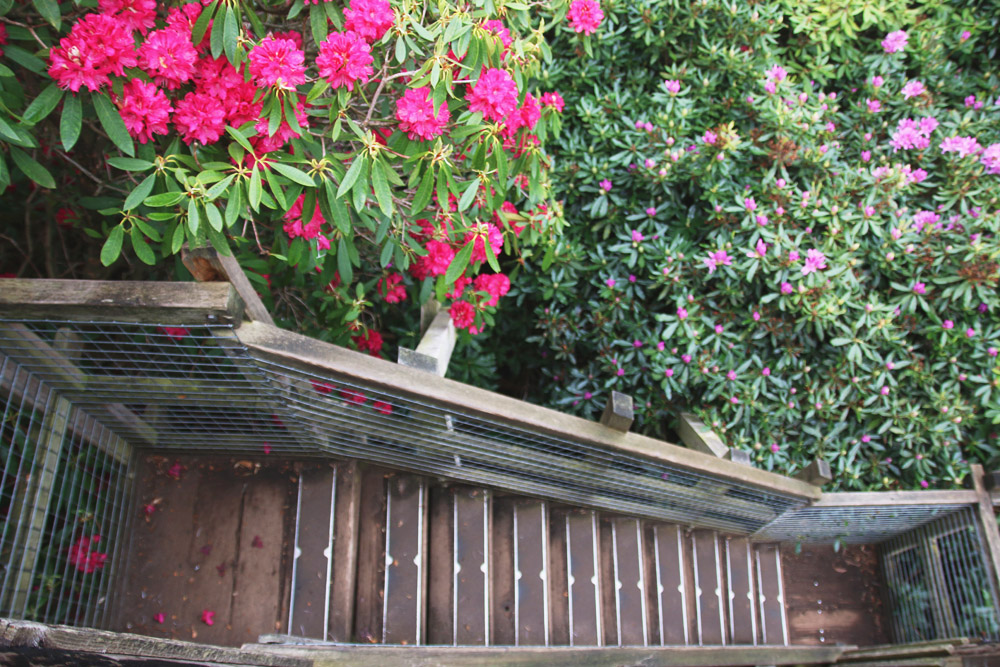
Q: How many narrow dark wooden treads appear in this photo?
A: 10